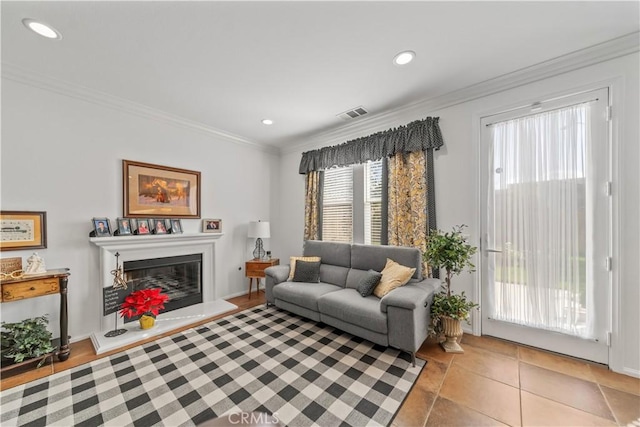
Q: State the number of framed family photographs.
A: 6